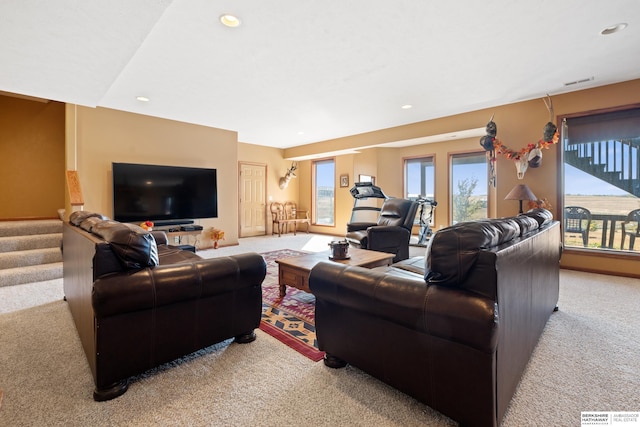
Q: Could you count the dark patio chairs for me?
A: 2